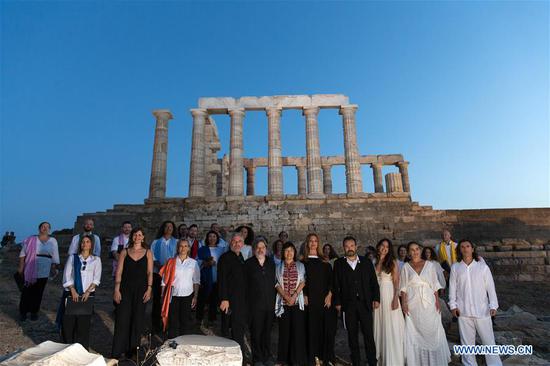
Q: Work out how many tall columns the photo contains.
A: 6